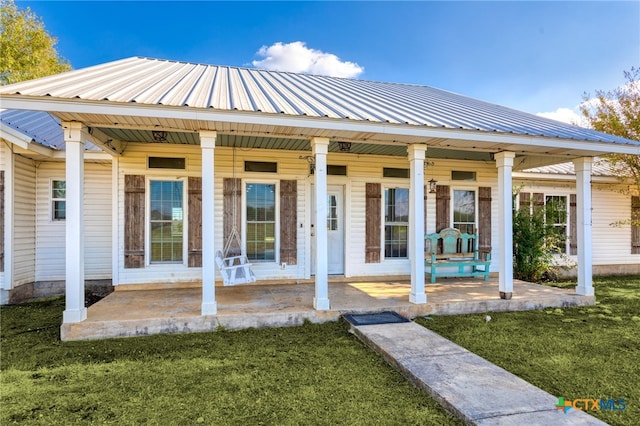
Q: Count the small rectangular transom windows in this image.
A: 5